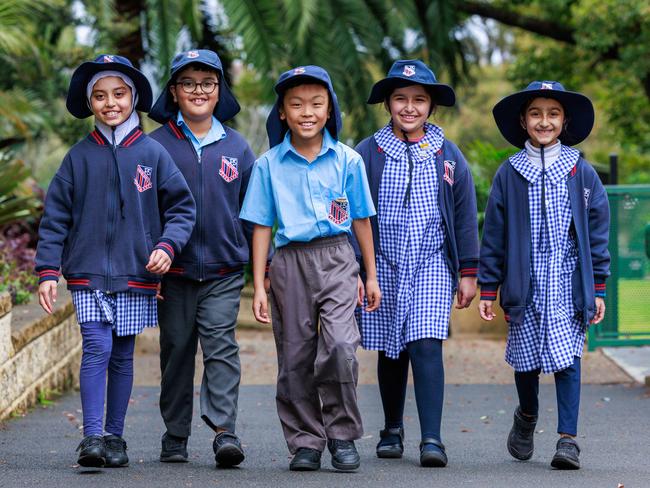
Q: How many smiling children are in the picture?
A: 5